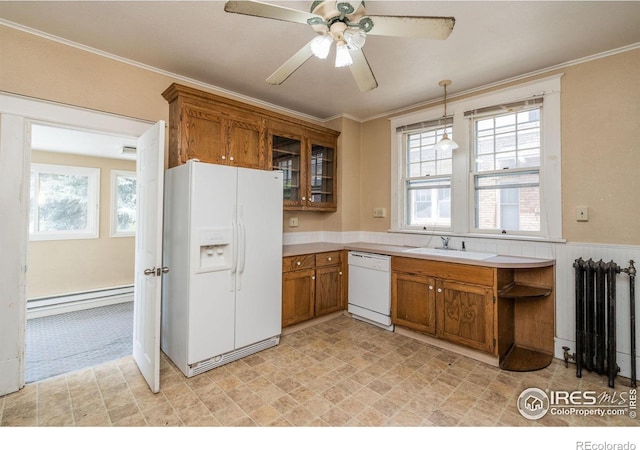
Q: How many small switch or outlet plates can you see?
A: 3